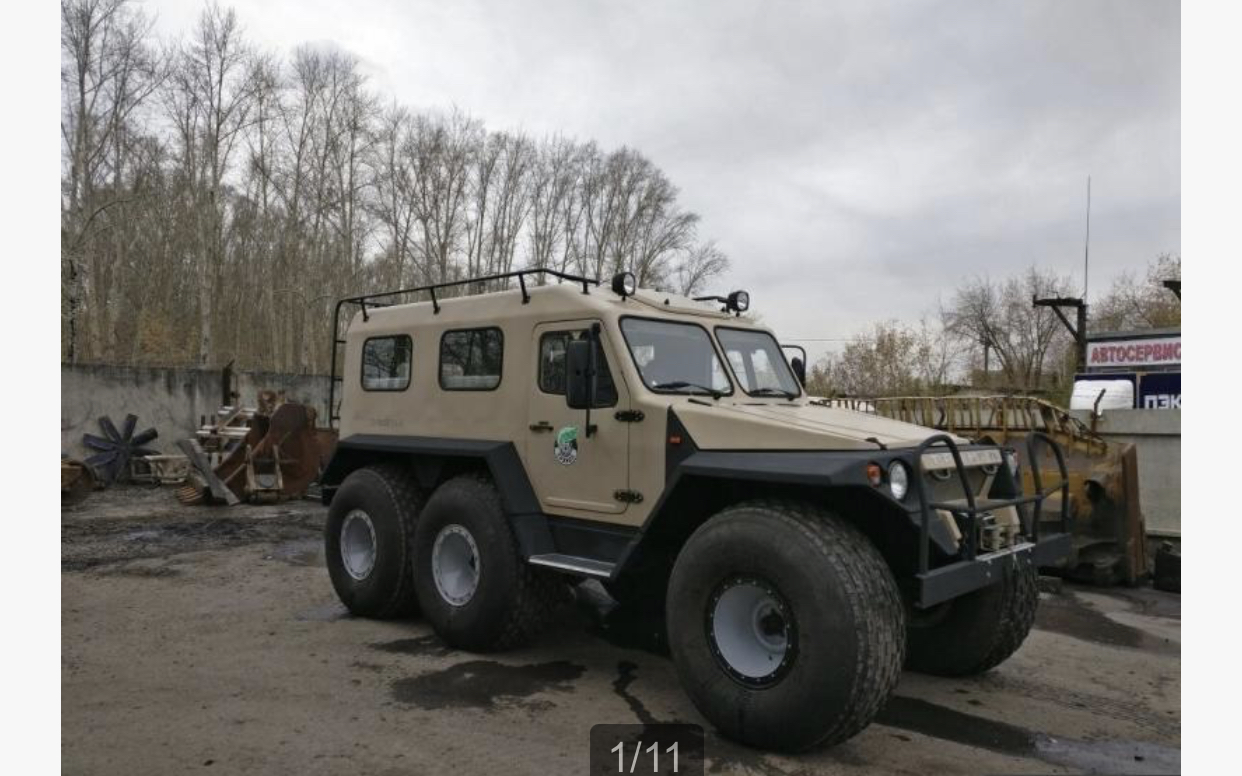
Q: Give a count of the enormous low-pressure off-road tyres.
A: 4